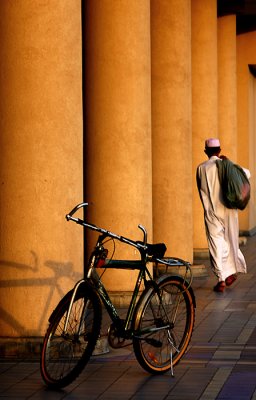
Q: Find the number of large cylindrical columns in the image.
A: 5